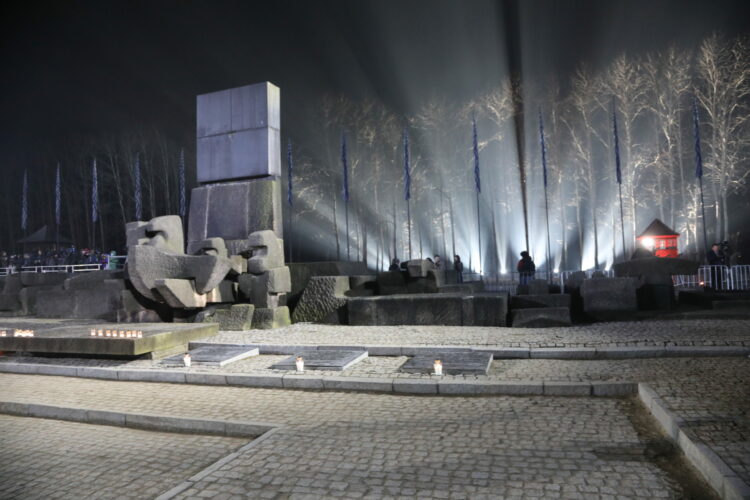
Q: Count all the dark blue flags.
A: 12